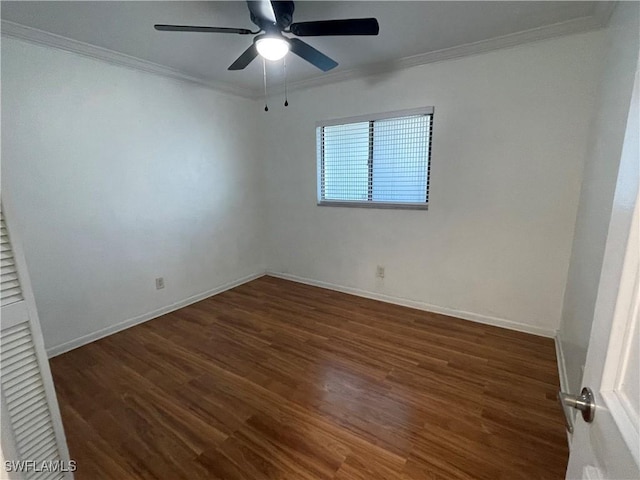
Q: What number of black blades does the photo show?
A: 5